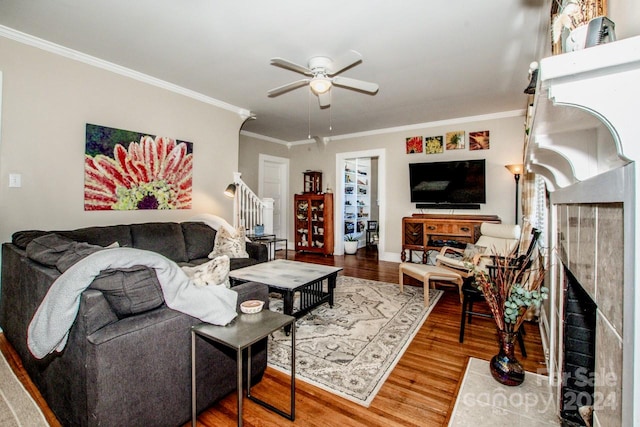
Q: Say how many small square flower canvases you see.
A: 4